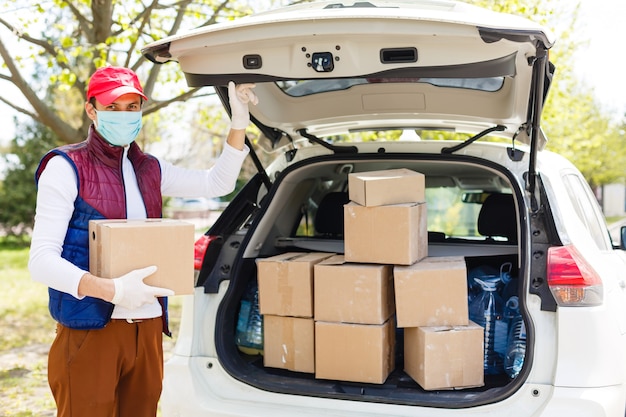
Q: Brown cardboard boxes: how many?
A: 9